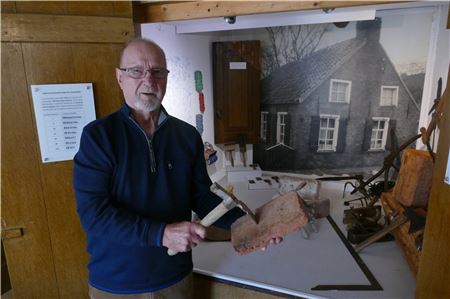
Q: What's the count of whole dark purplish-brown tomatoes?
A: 0